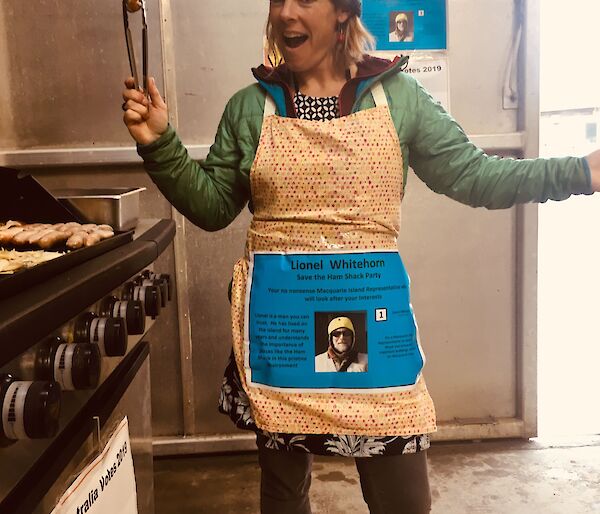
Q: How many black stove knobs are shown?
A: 7